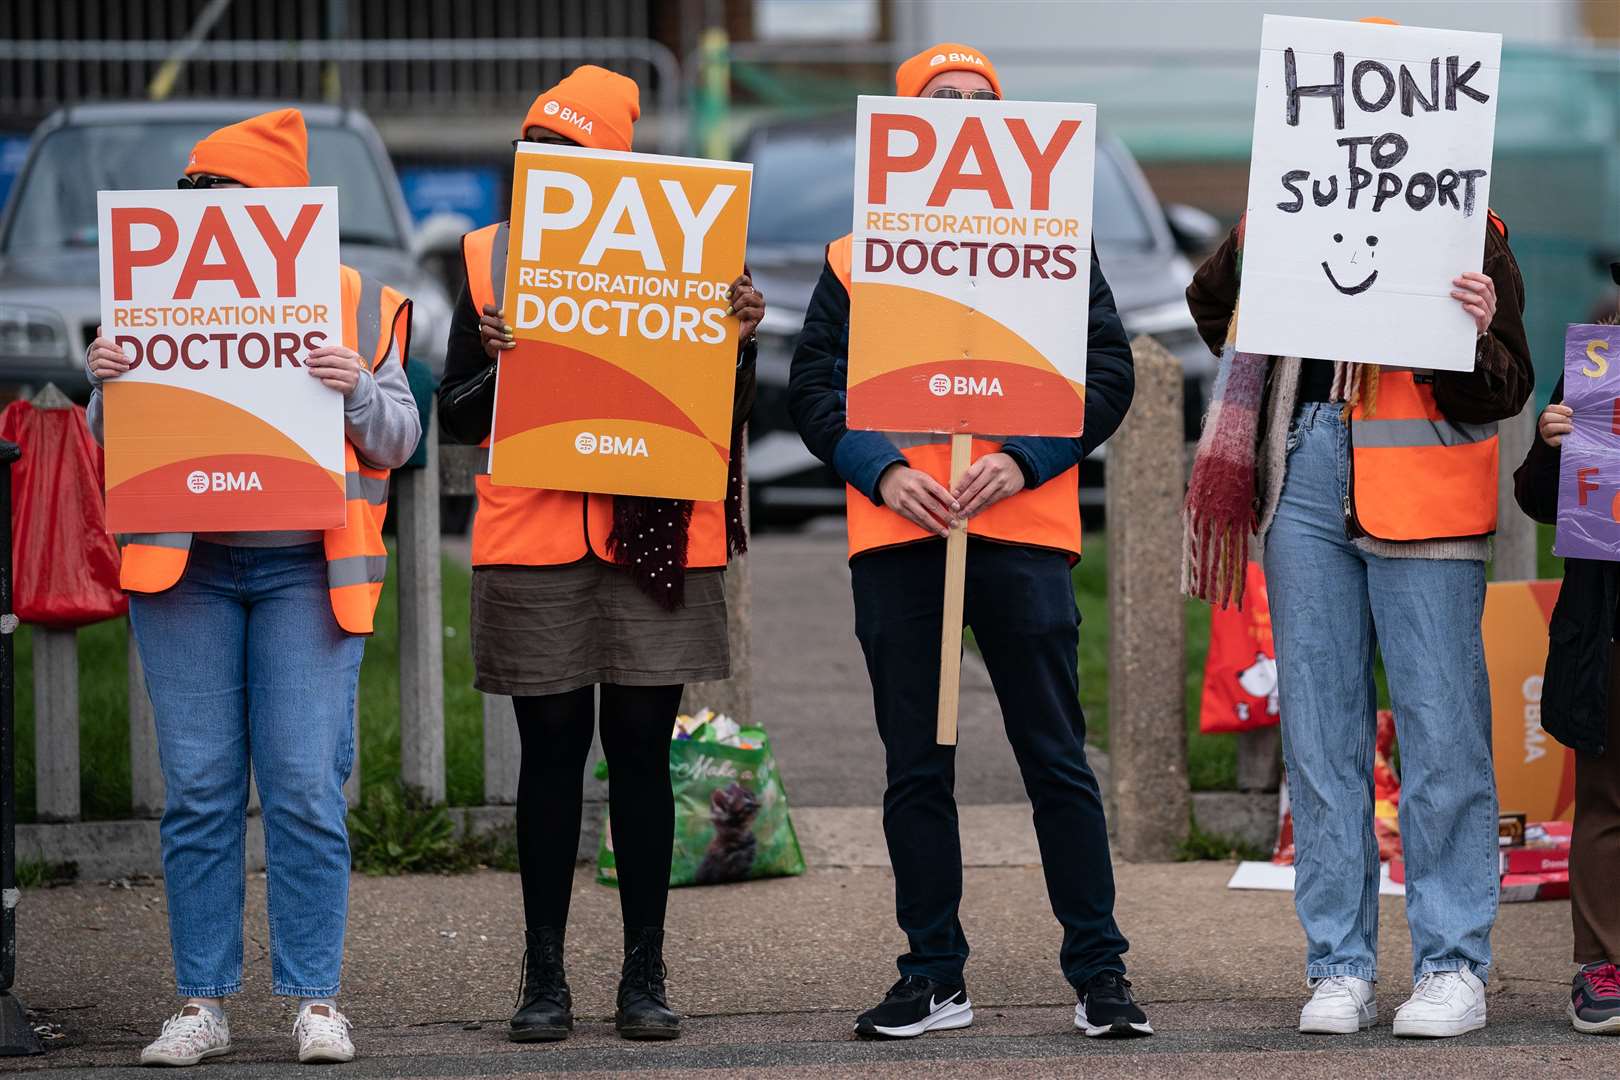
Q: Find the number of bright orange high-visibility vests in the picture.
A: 4